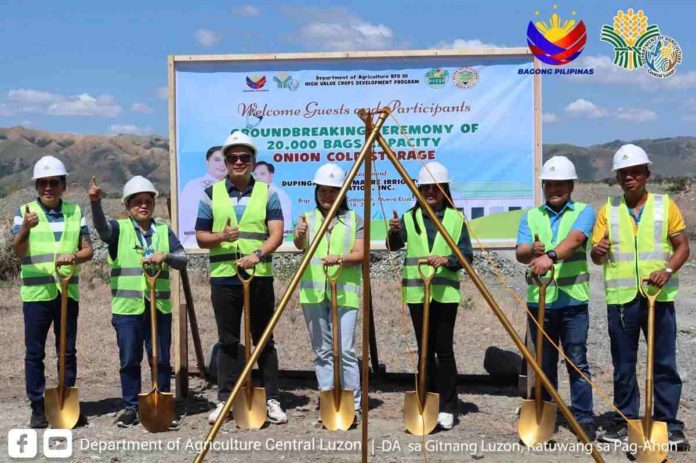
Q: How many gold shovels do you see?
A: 7